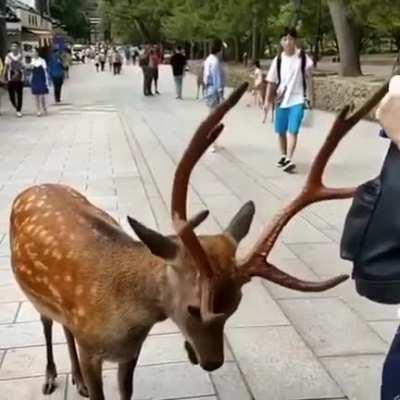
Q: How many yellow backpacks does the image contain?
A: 0